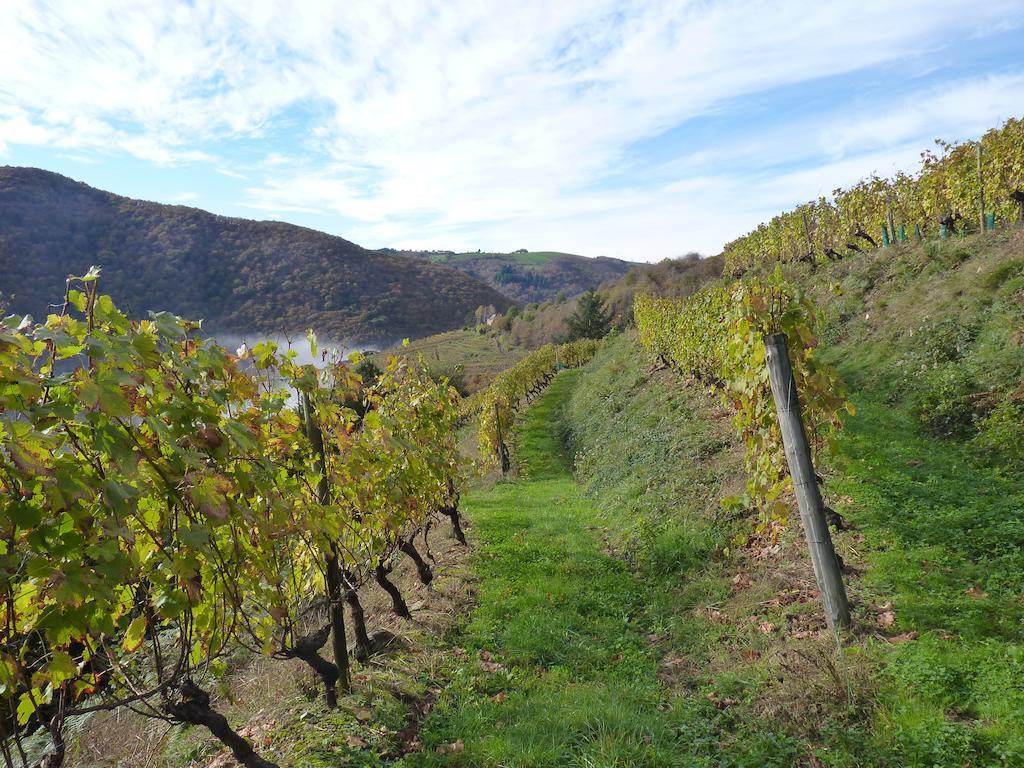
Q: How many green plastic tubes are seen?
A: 5